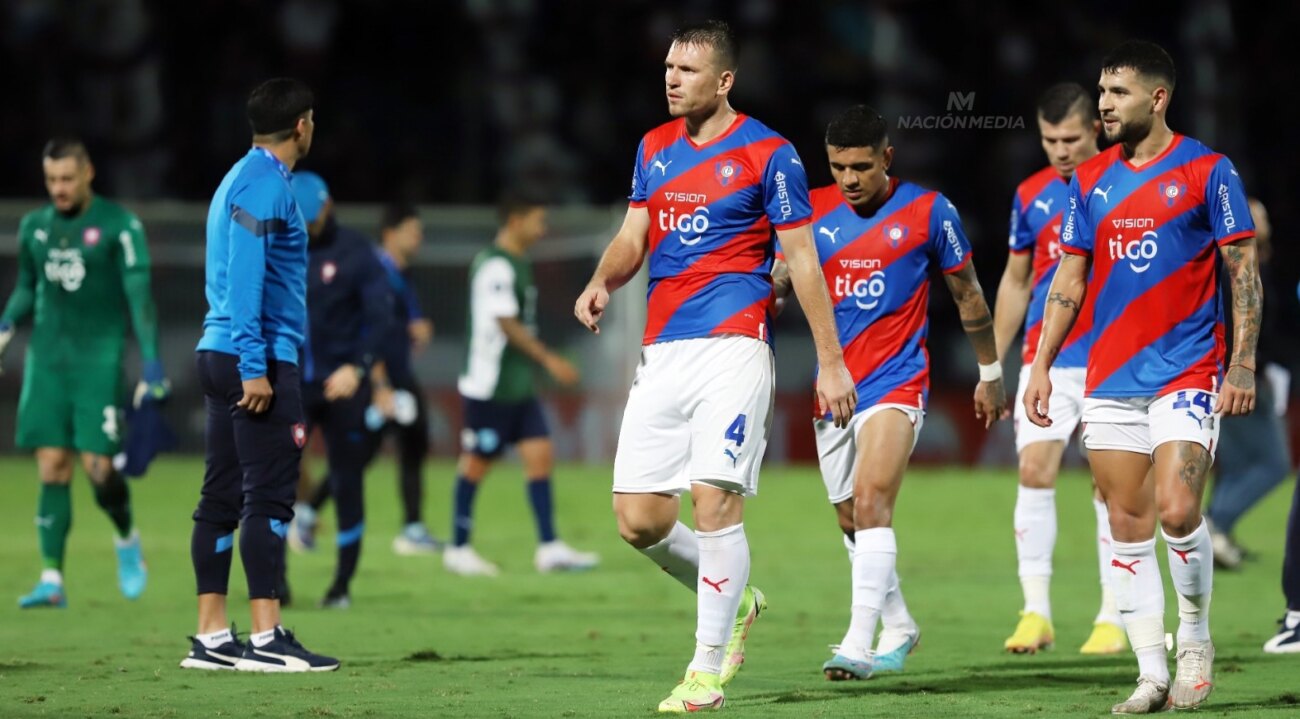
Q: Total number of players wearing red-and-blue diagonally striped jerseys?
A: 4